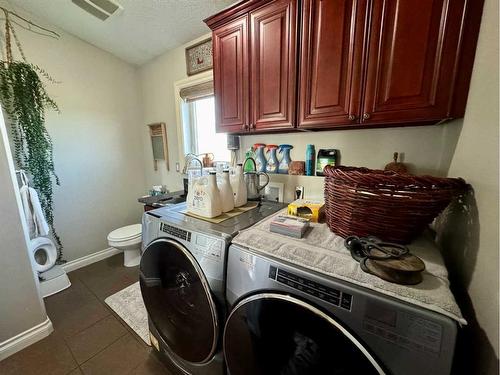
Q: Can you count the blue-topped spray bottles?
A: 1